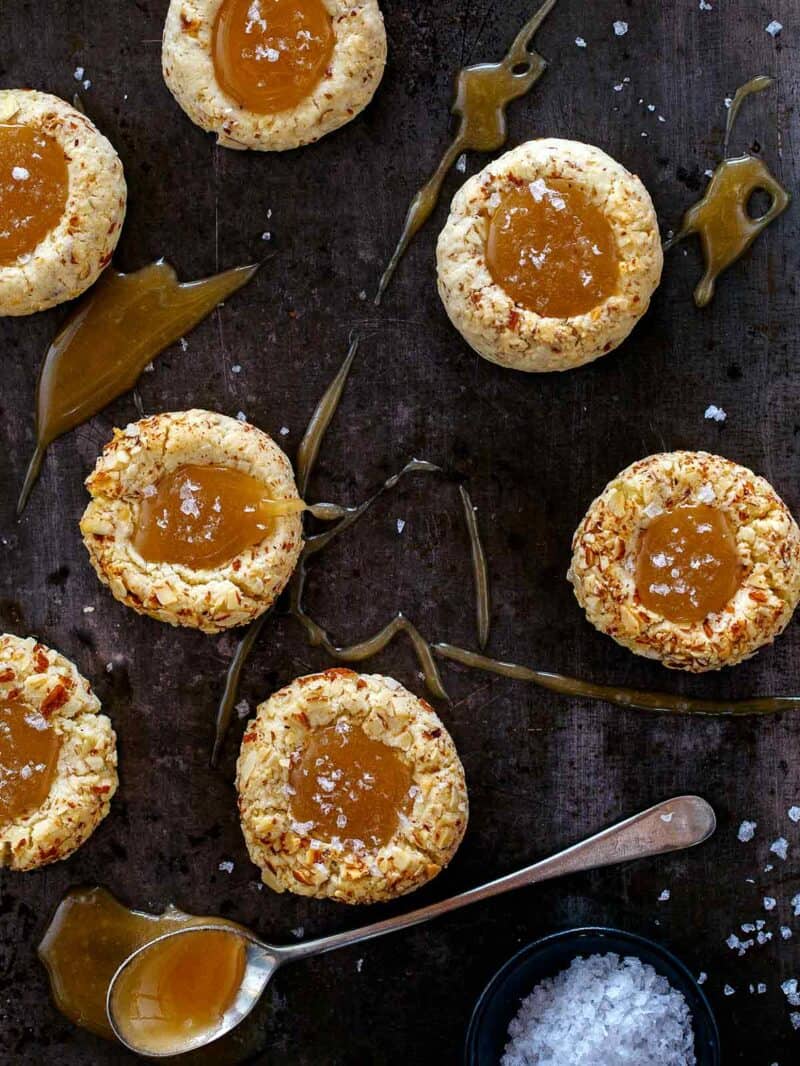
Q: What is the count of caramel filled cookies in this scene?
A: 7